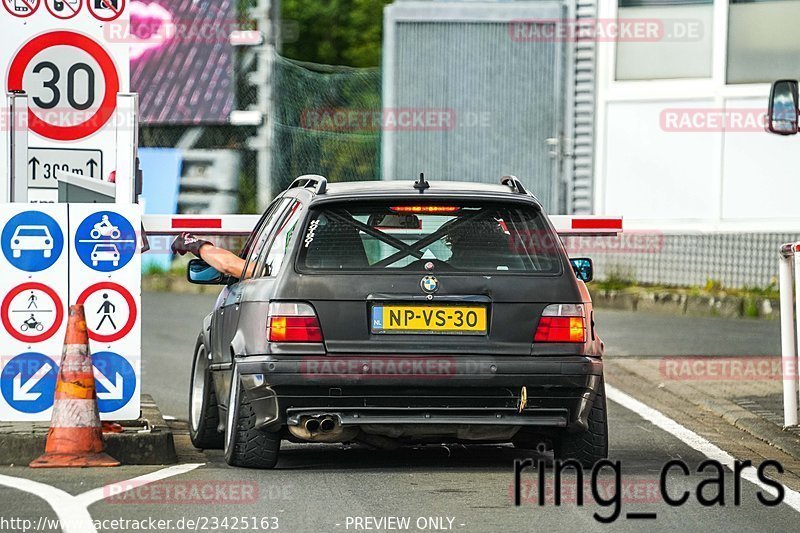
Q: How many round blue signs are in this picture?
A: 4